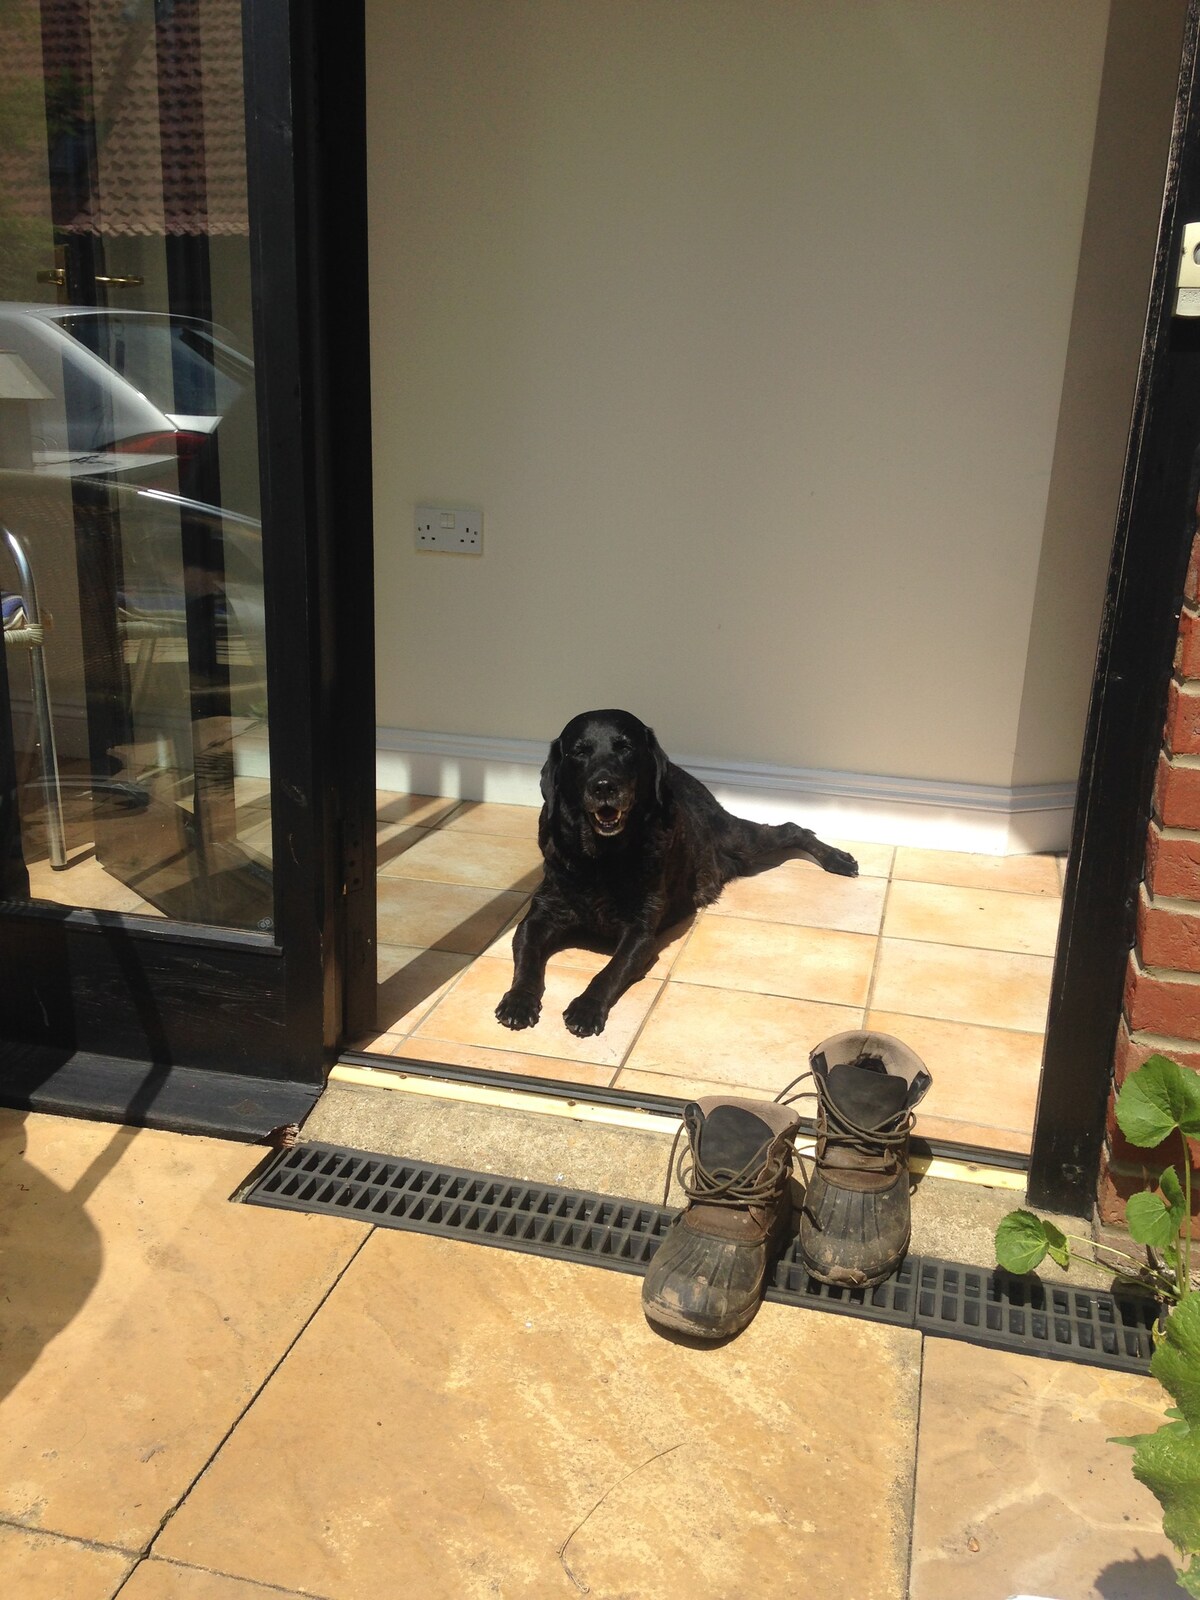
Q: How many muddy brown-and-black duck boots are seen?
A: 2